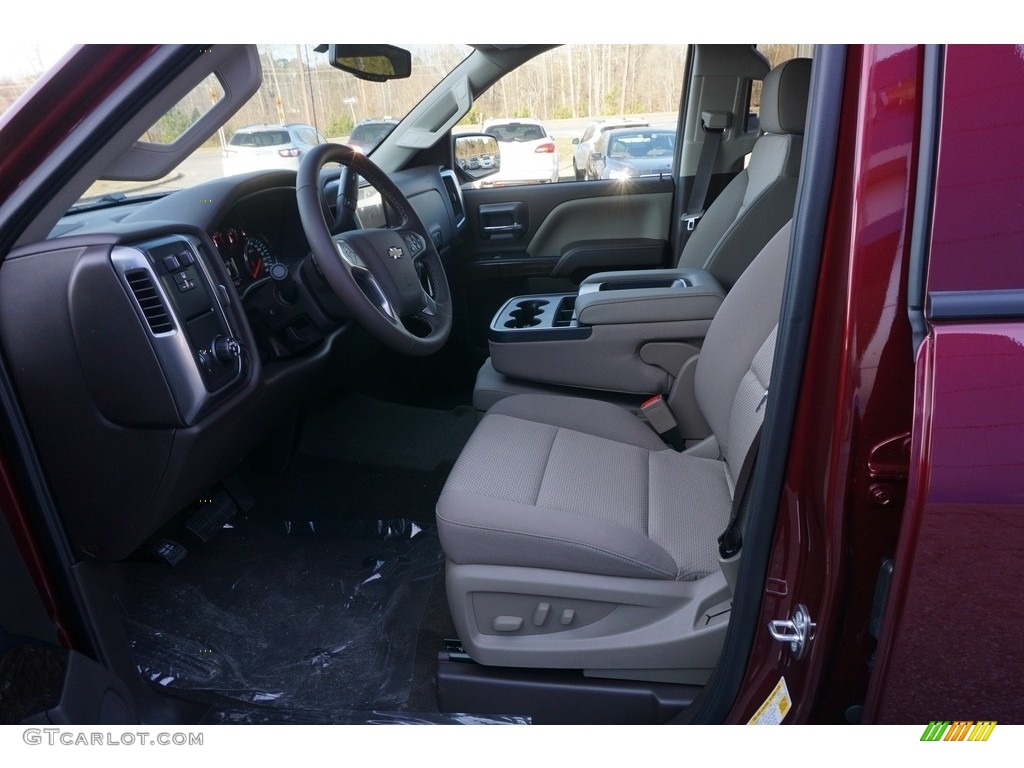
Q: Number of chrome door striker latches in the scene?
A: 1